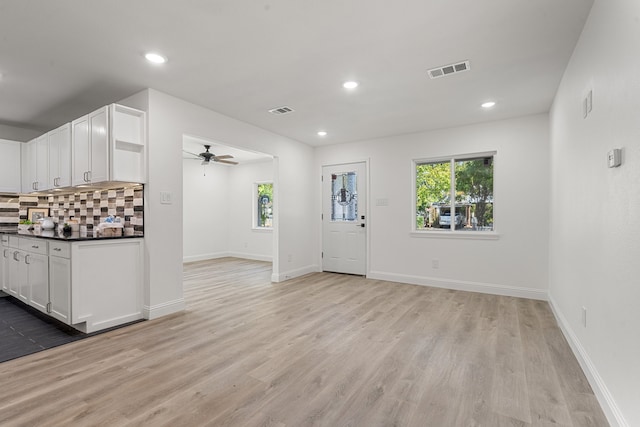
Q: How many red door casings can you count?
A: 0